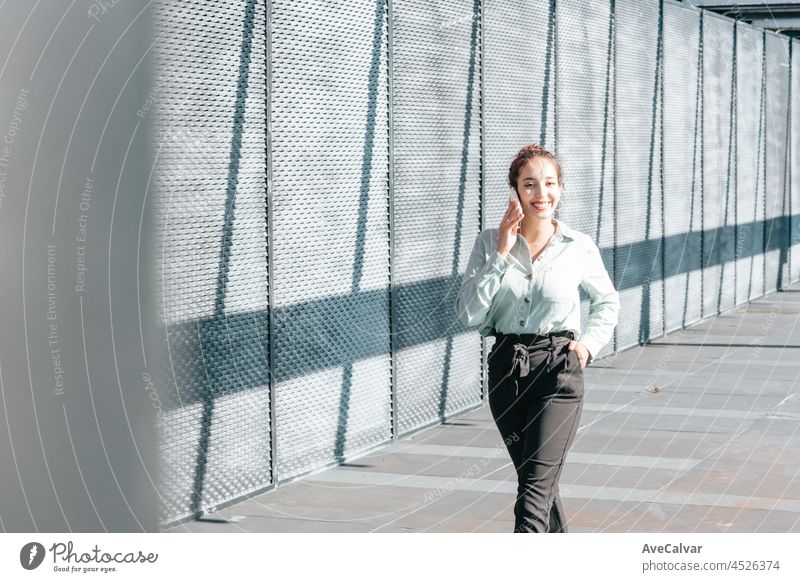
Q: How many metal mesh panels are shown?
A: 11